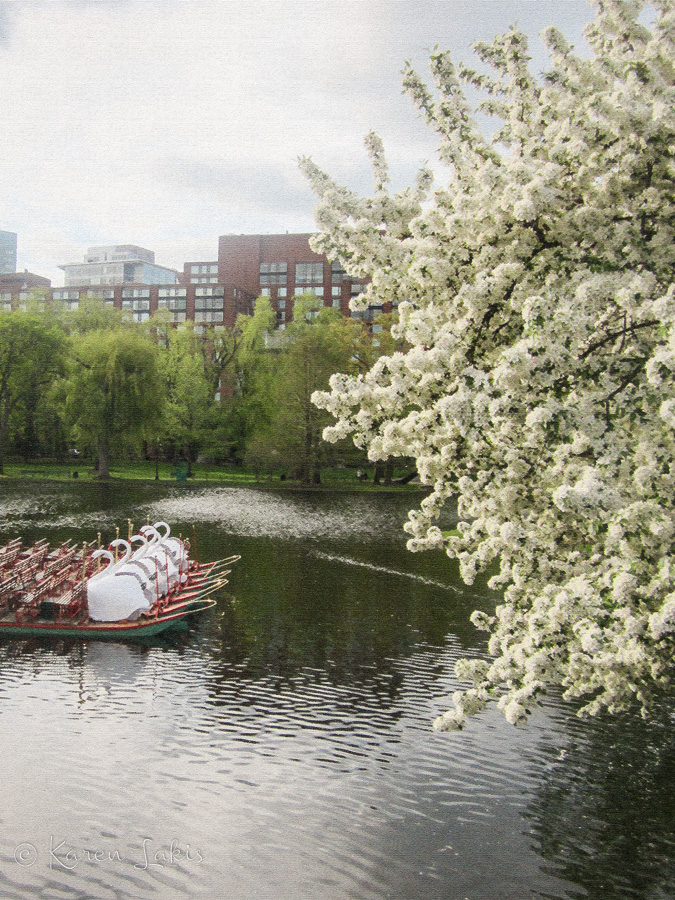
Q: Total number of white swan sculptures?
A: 6